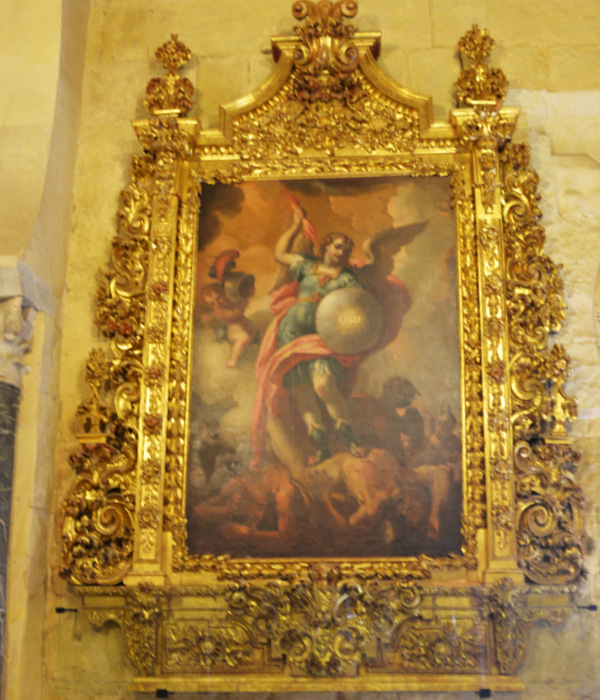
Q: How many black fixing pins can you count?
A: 4